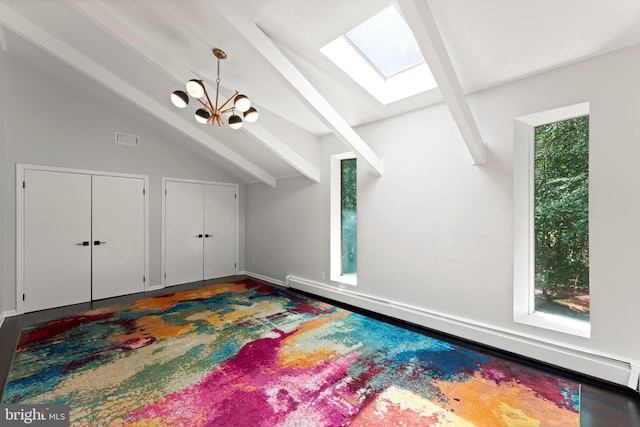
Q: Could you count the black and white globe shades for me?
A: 6